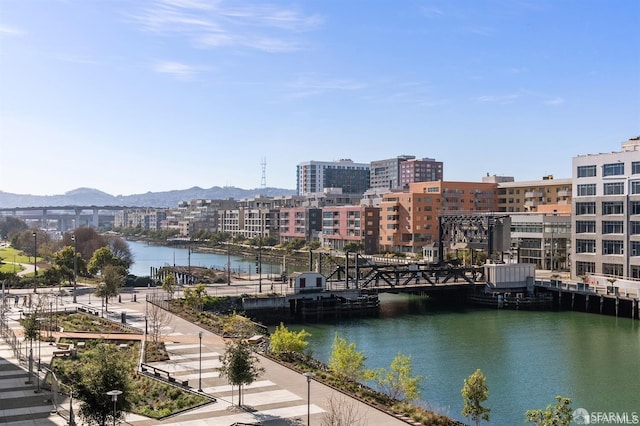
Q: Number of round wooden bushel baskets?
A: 0